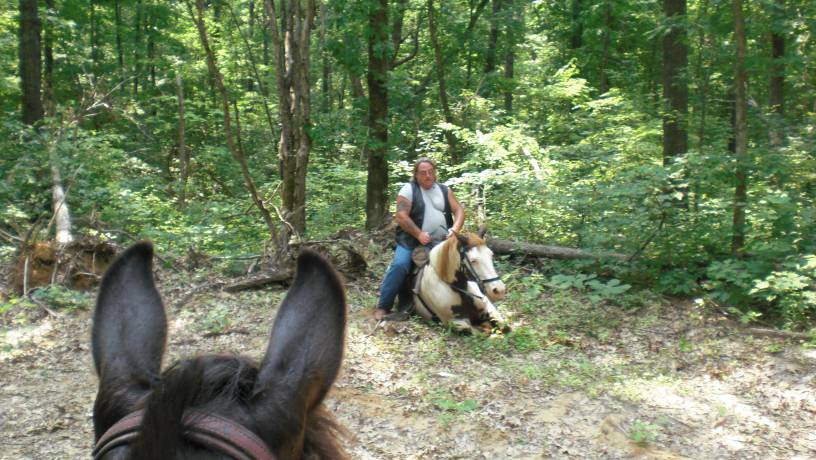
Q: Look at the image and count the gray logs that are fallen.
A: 1